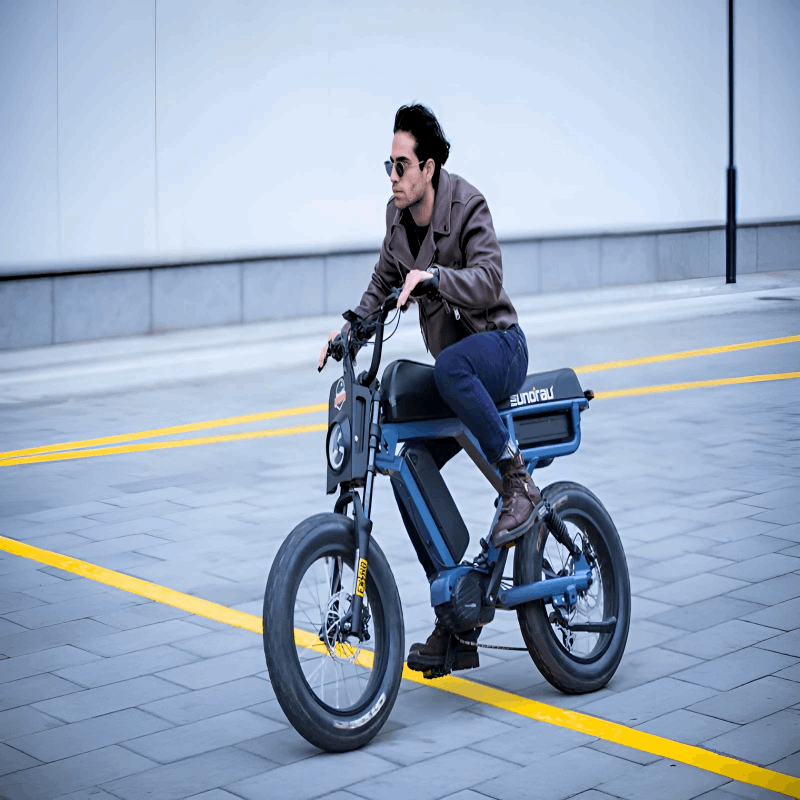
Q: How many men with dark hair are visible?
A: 1